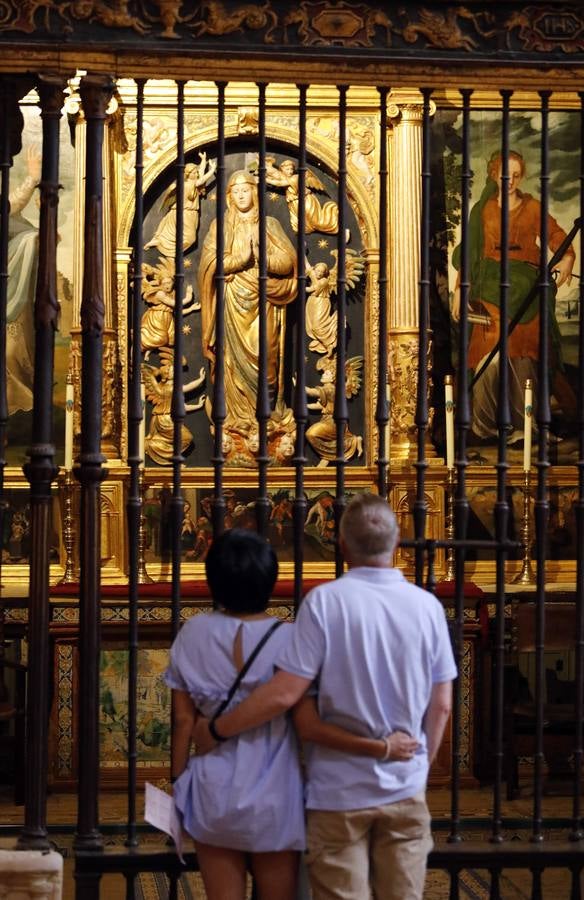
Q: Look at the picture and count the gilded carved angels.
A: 6